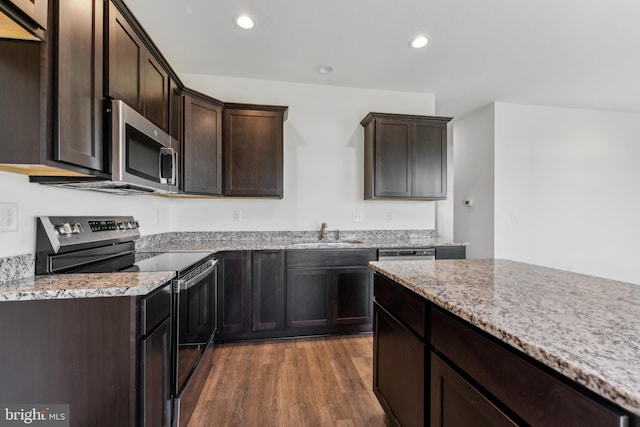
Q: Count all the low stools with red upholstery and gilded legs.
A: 0